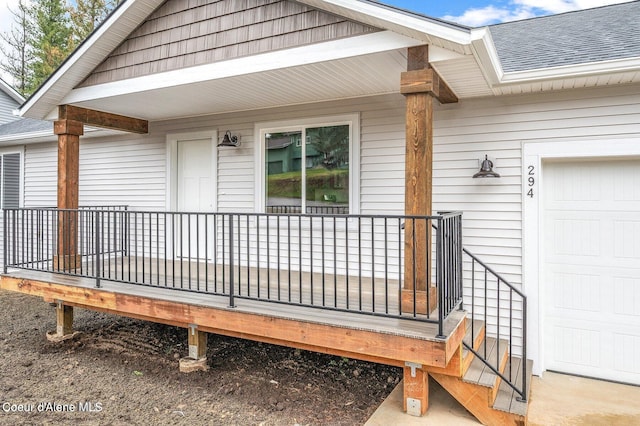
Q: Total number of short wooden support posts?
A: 3